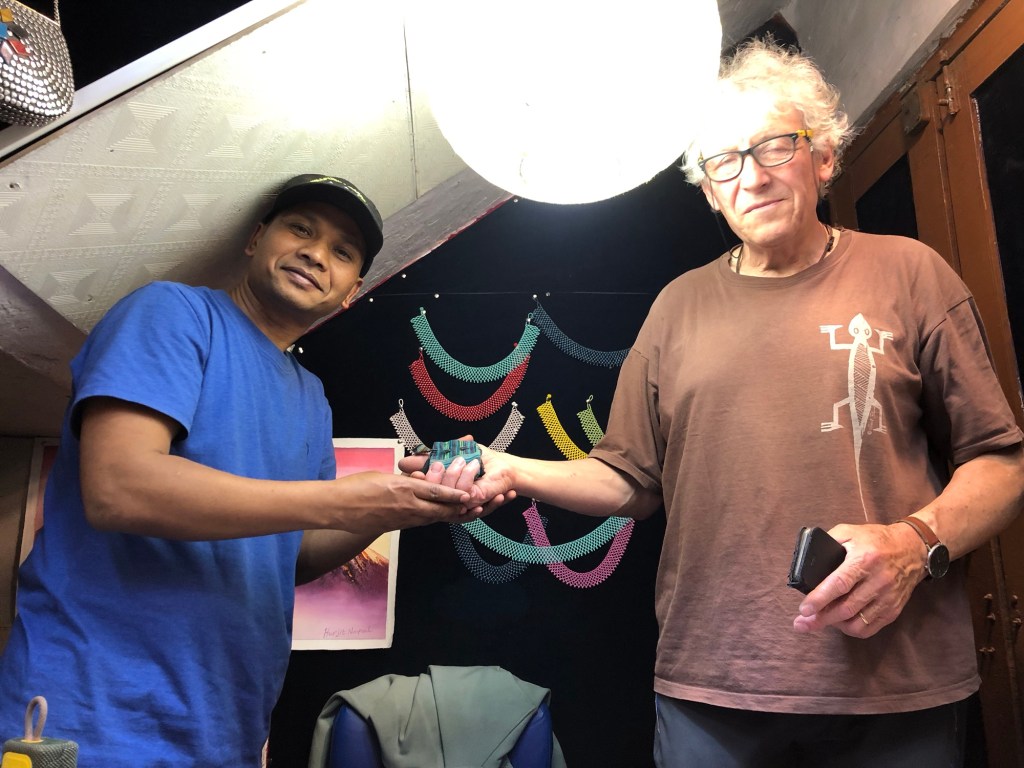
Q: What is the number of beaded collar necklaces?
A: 9